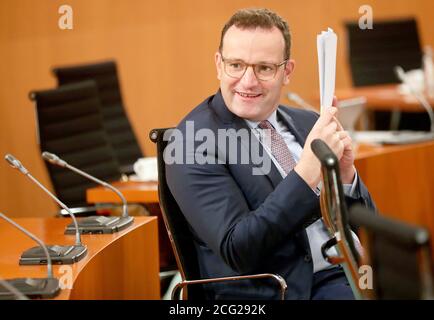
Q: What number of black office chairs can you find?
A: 6